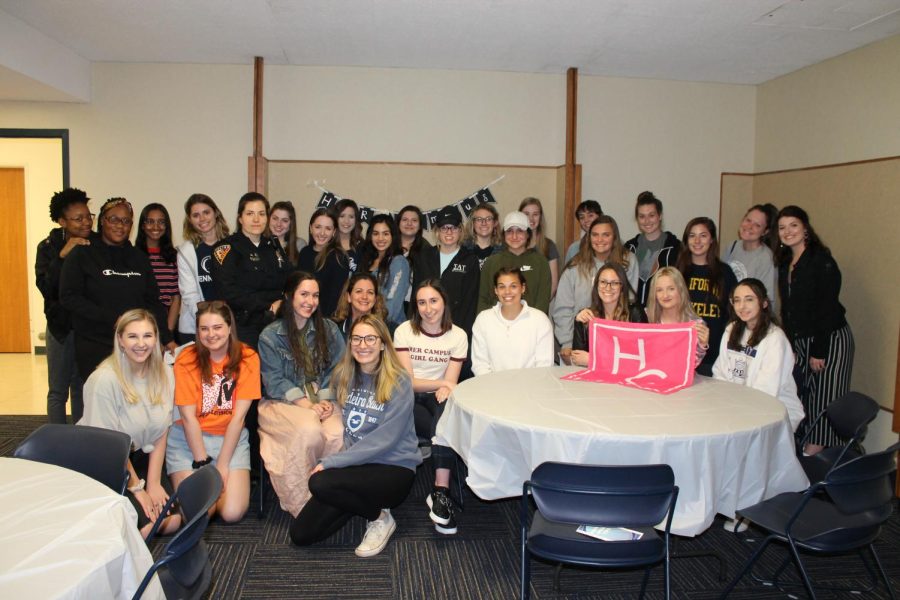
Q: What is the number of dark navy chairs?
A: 5